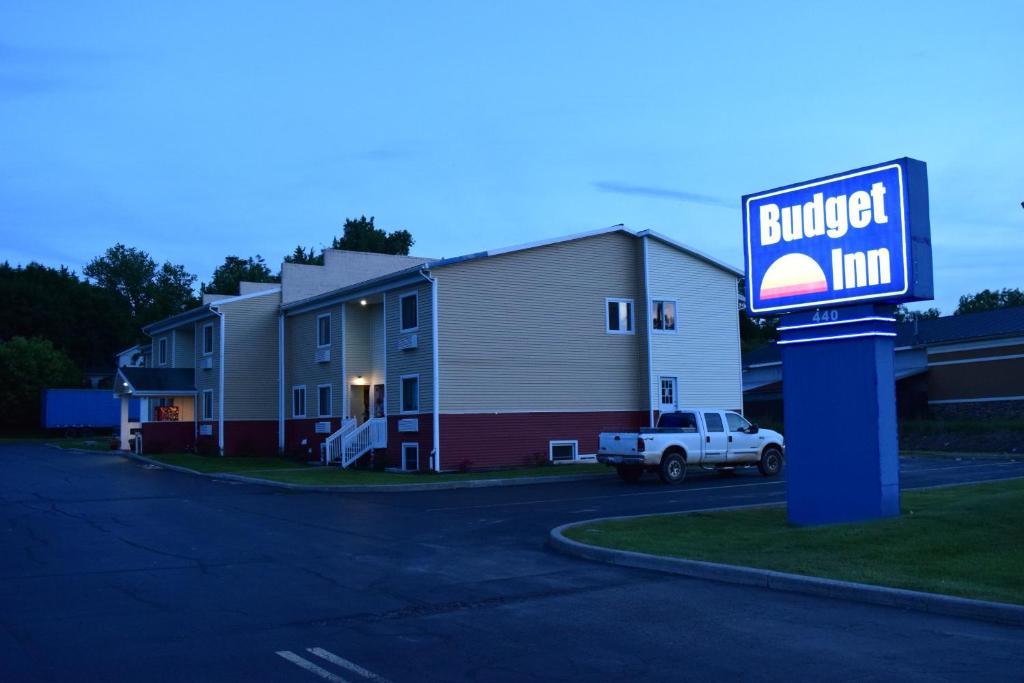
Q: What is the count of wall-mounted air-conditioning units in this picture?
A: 6